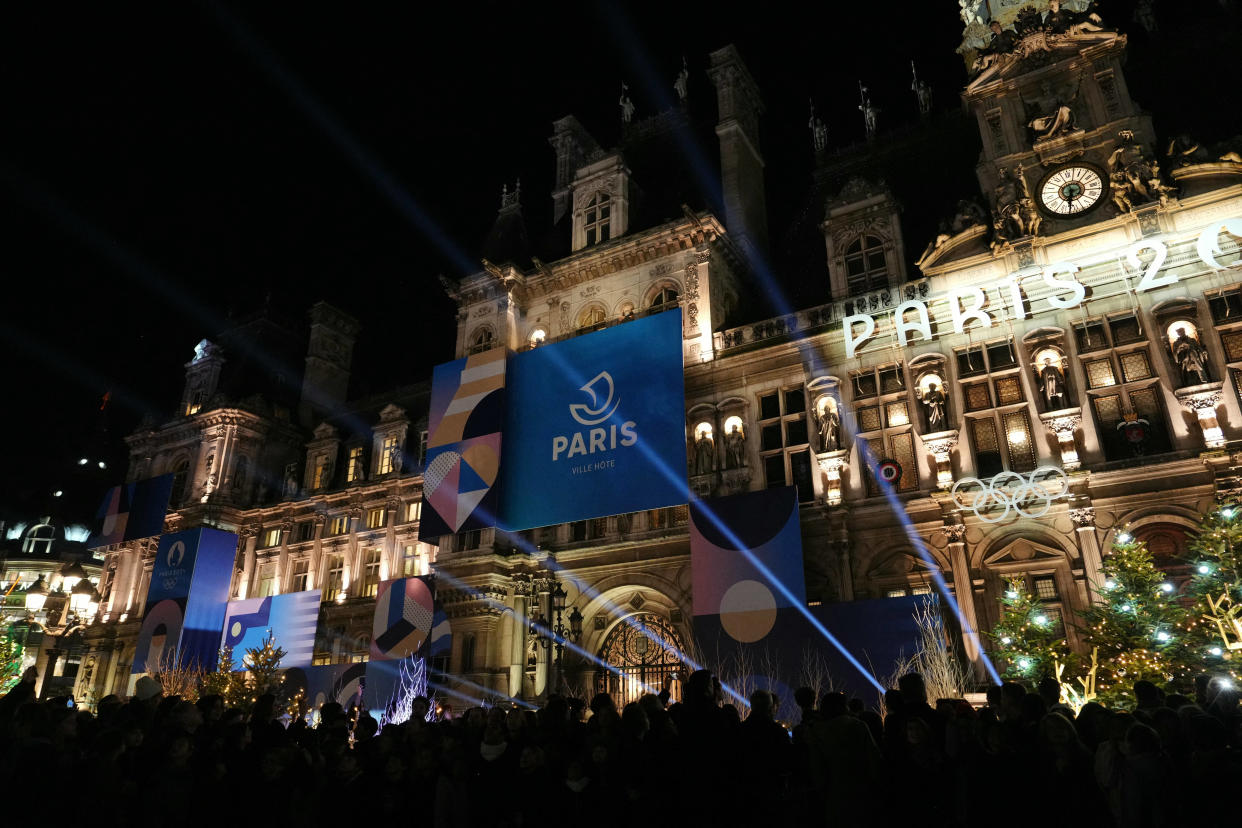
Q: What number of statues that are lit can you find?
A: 6